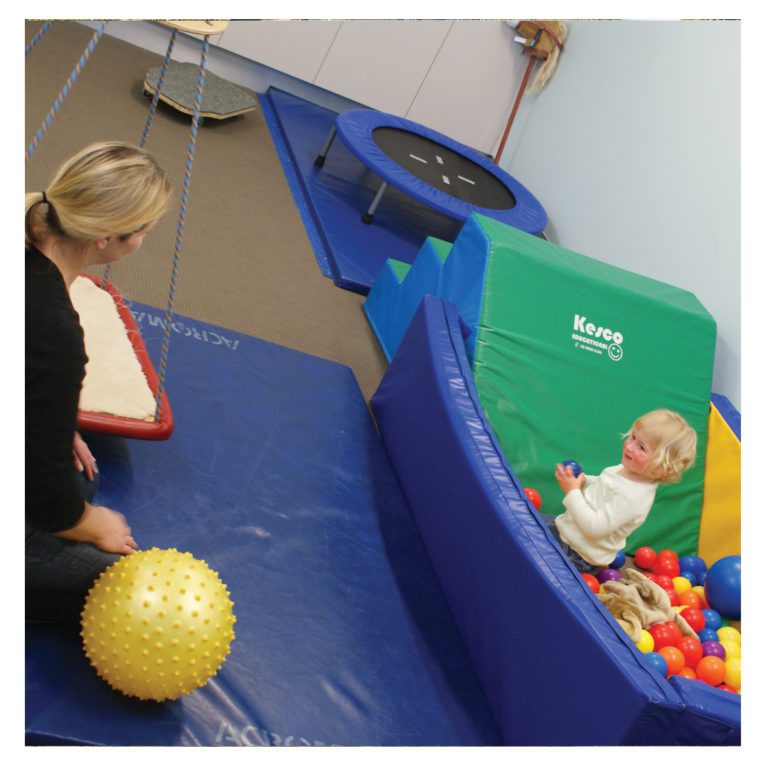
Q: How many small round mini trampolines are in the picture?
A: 1